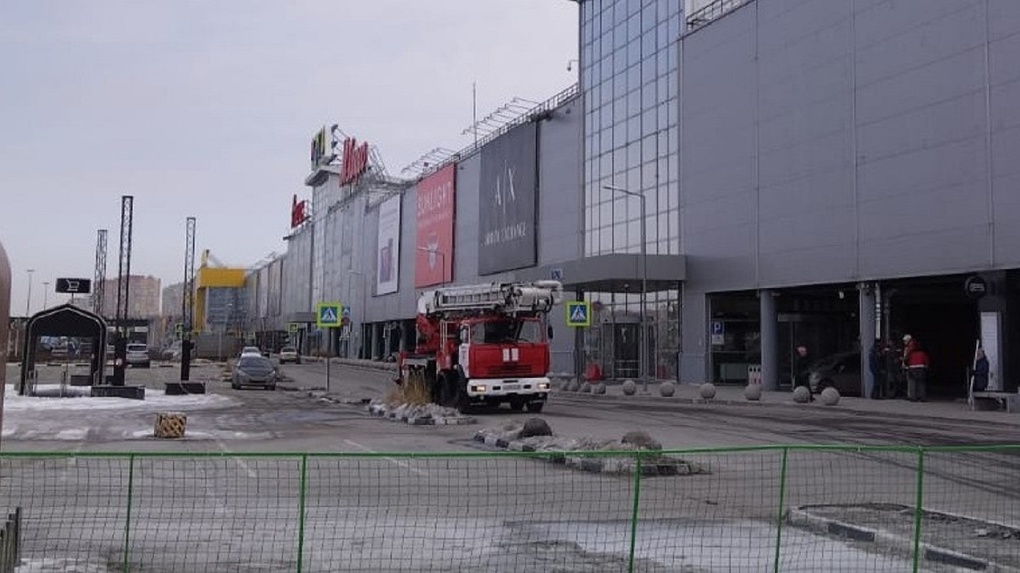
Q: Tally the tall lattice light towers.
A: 3